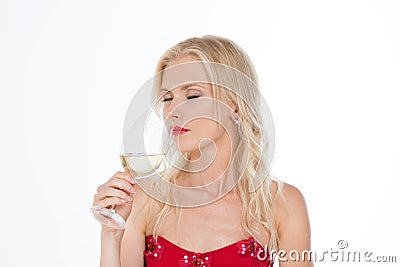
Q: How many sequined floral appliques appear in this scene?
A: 3